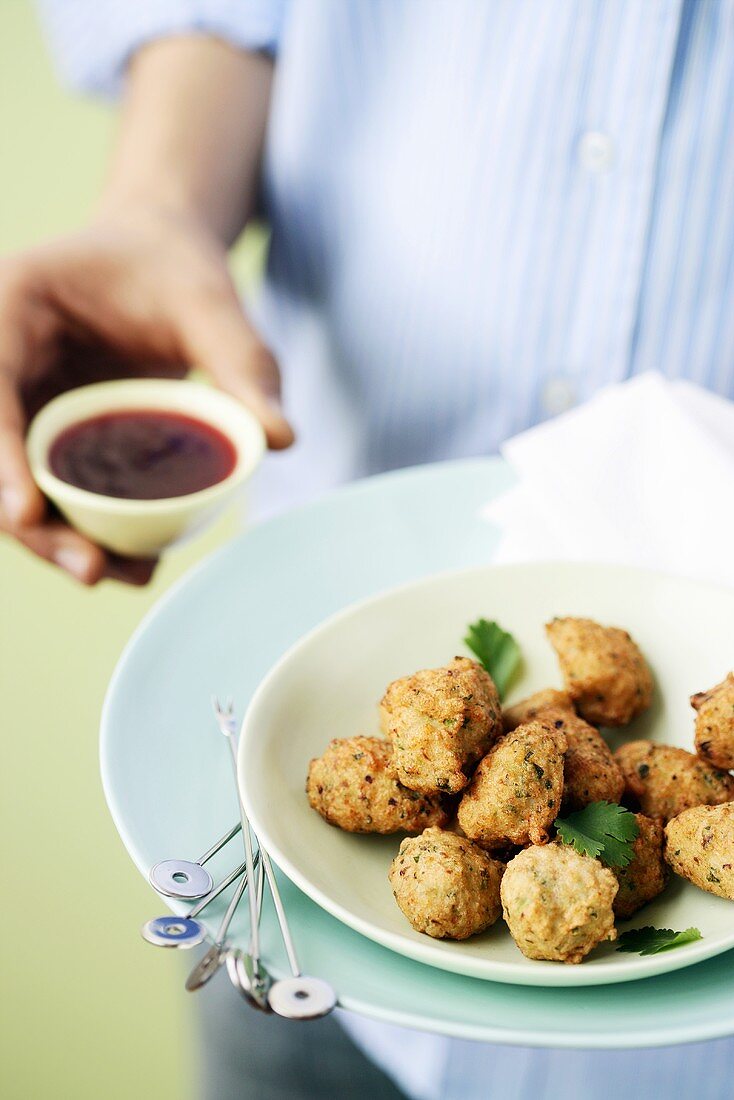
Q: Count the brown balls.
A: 12